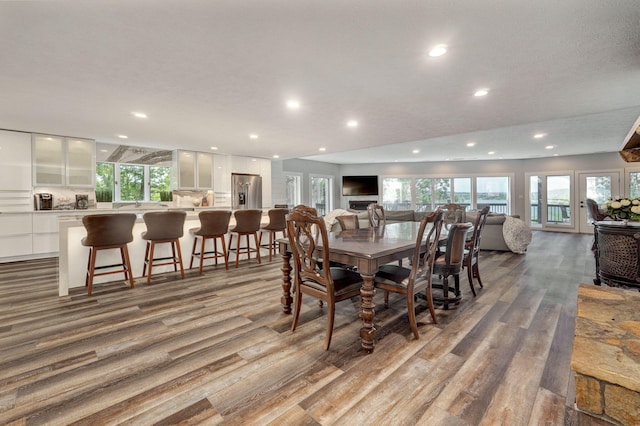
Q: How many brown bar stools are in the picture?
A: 5